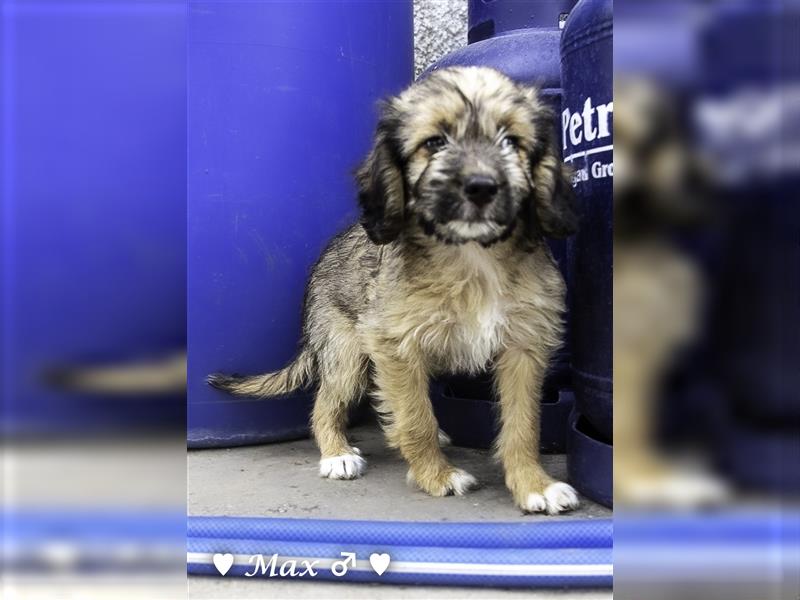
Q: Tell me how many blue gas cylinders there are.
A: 2